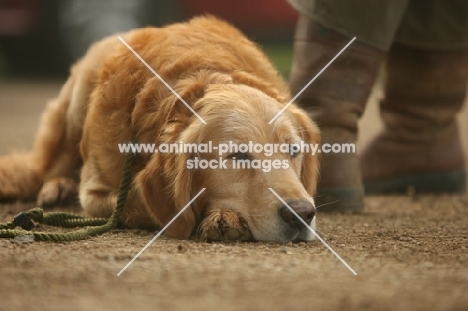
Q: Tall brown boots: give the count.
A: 2